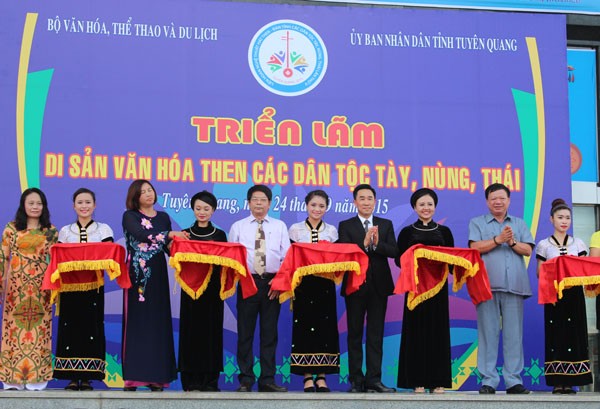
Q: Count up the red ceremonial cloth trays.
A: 5